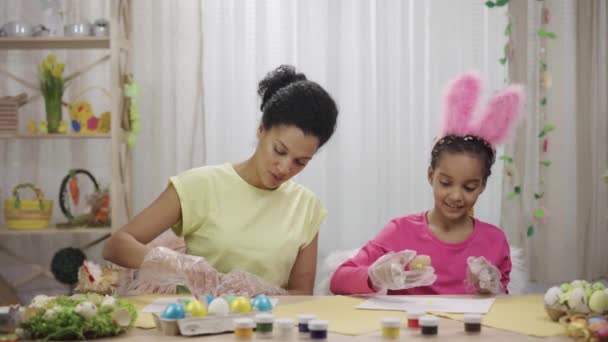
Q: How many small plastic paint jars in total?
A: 9